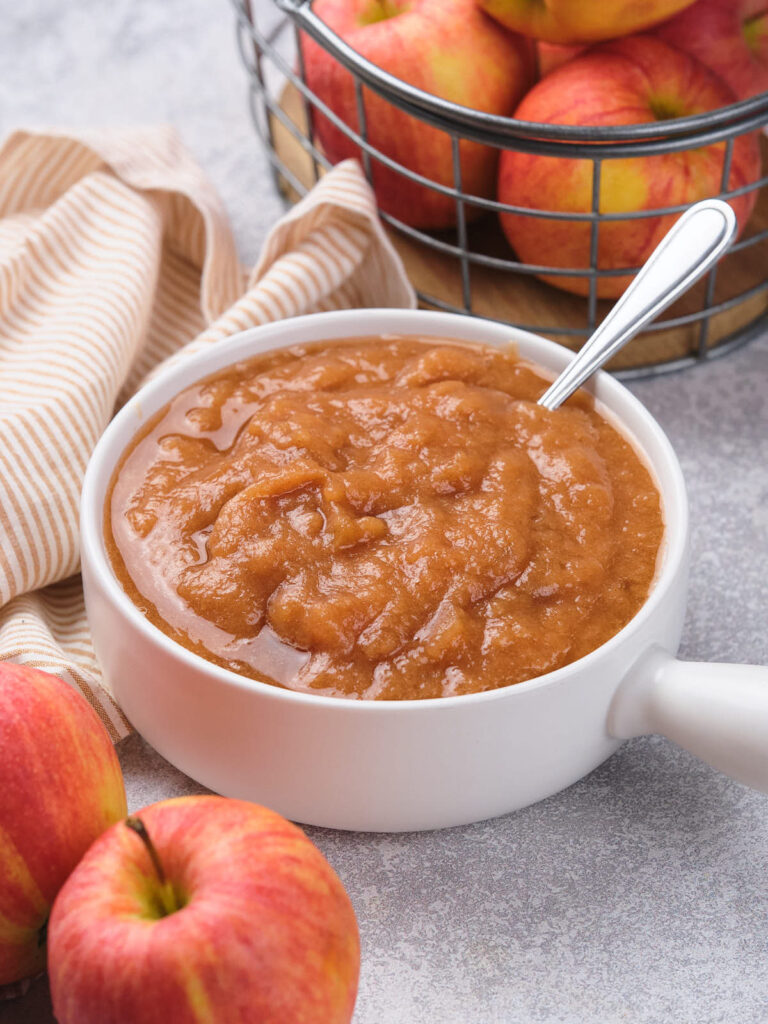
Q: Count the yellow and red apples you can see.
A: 7